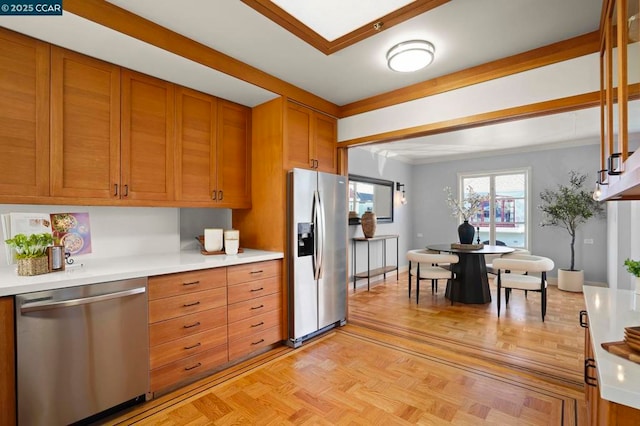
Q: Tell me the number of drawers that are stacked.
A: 10